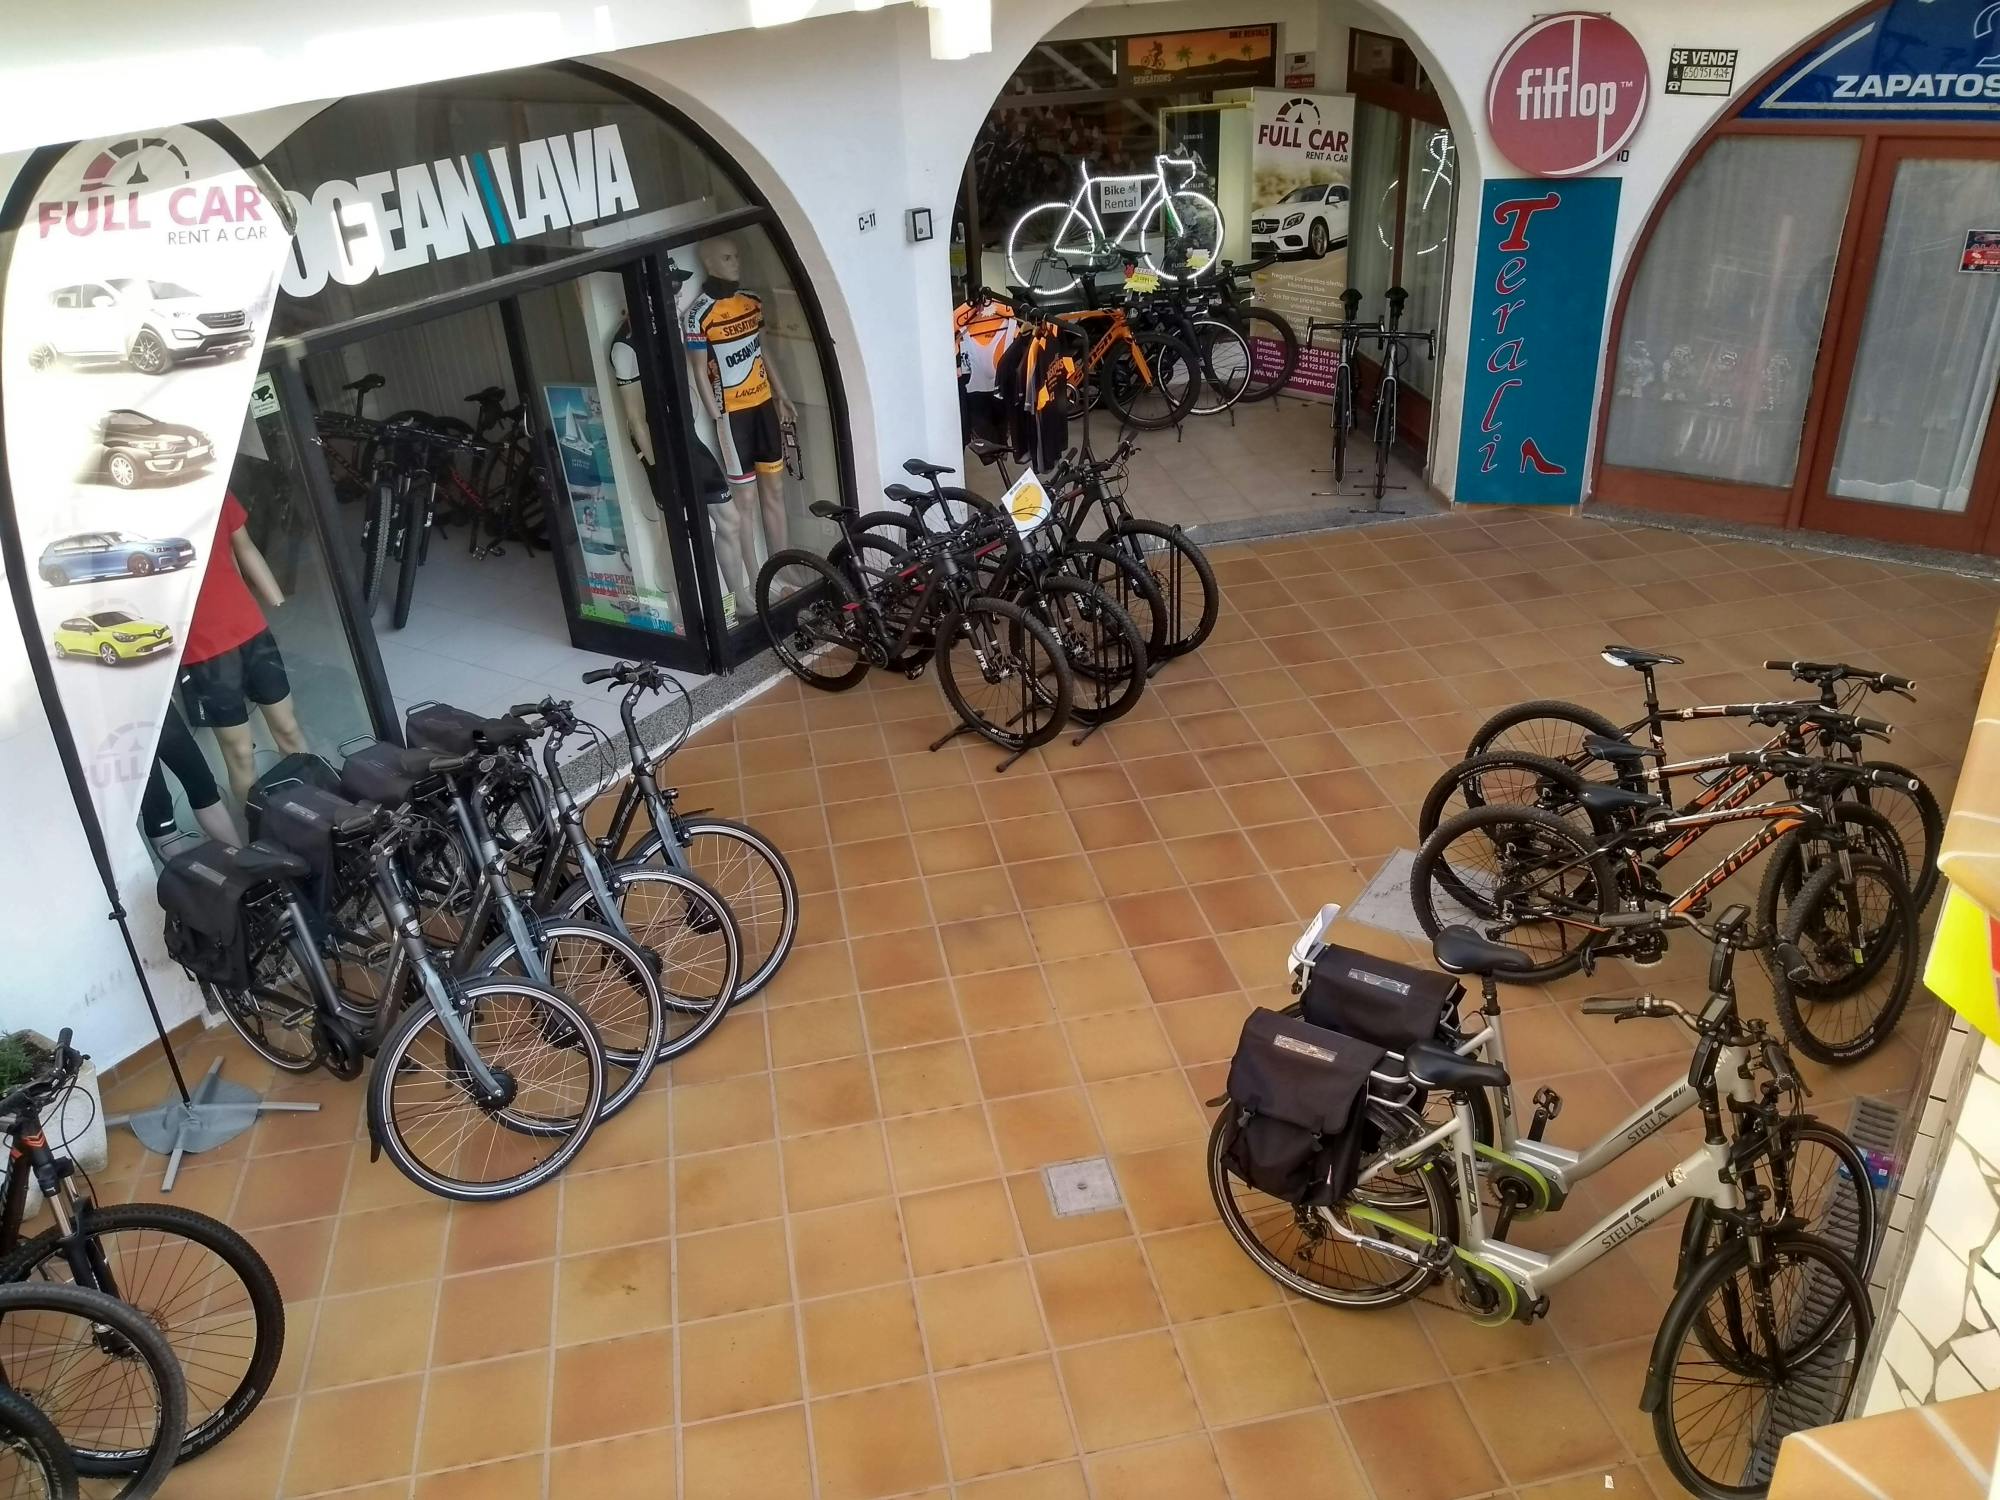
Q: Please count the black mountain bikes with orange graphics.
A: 3